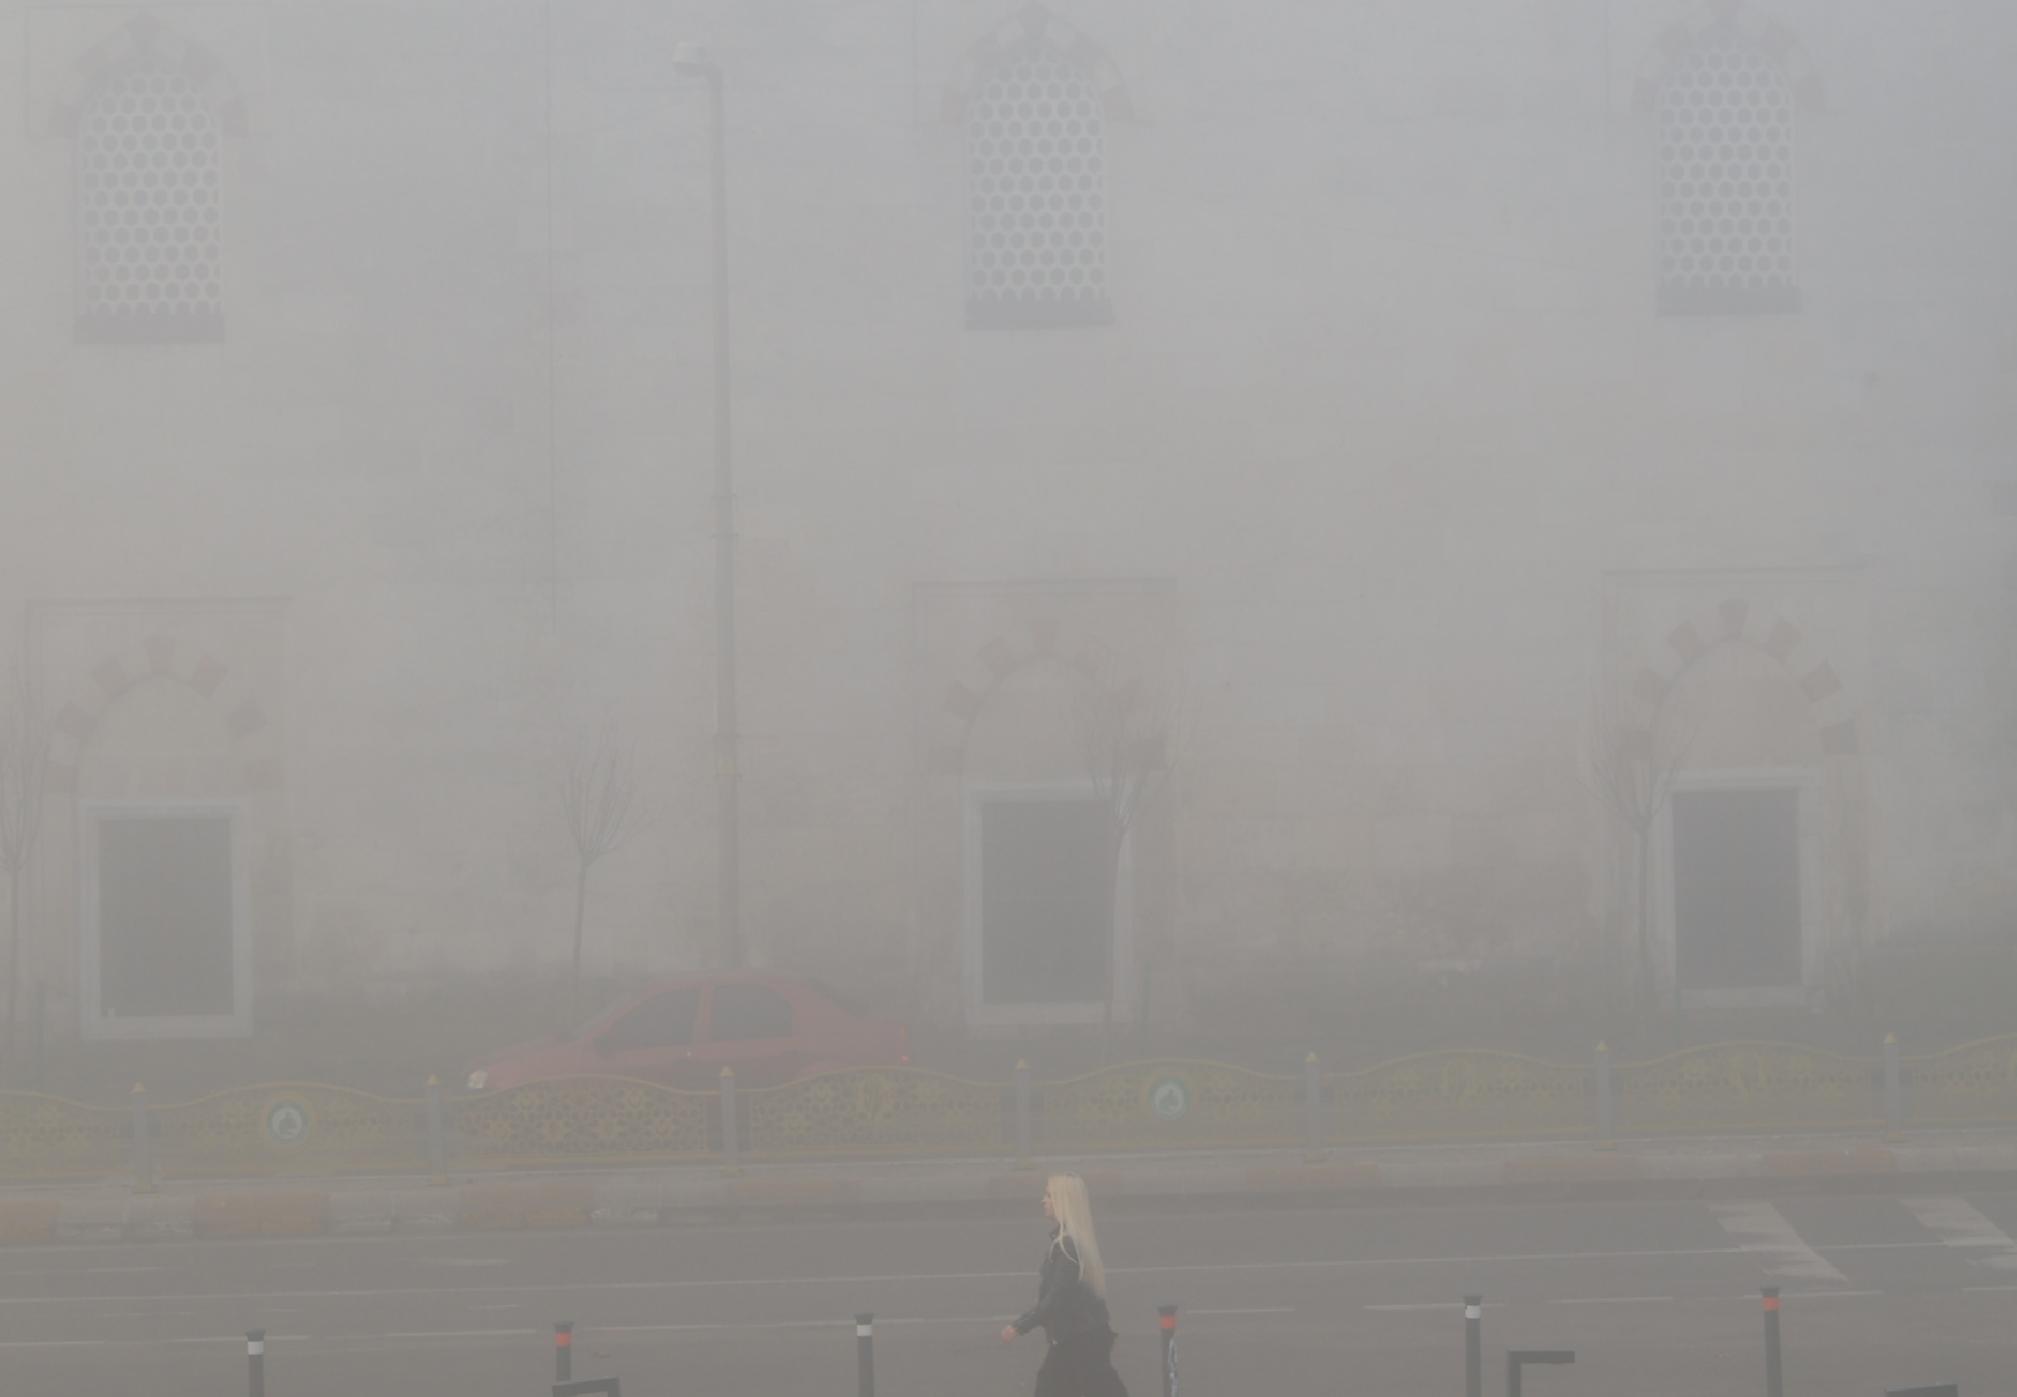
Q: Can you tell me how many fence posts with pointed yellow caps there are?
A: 7